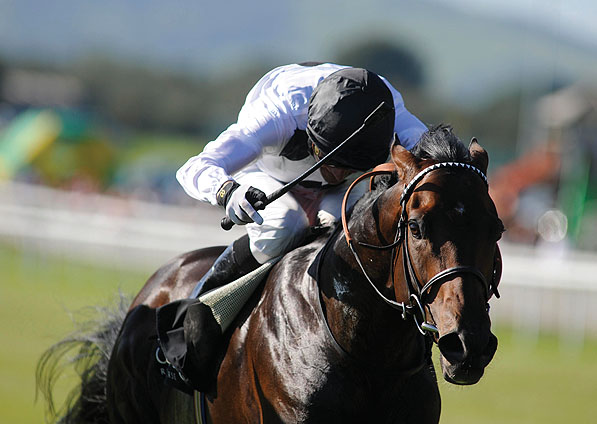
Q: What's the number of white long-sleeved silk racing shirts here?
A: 1